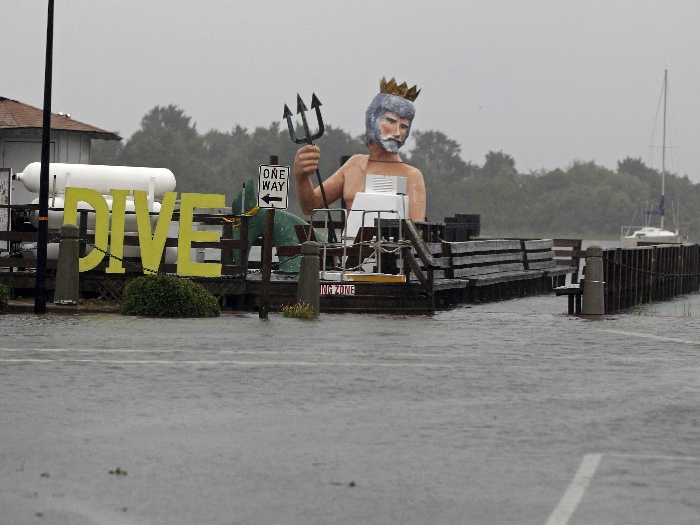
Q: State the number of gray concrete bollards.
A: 3